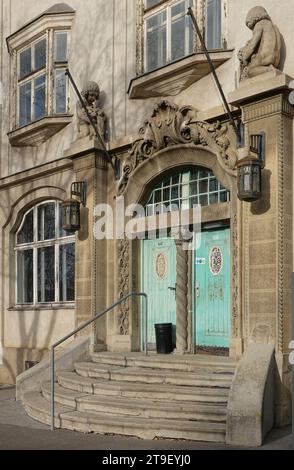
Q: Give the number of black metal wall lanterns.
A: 2